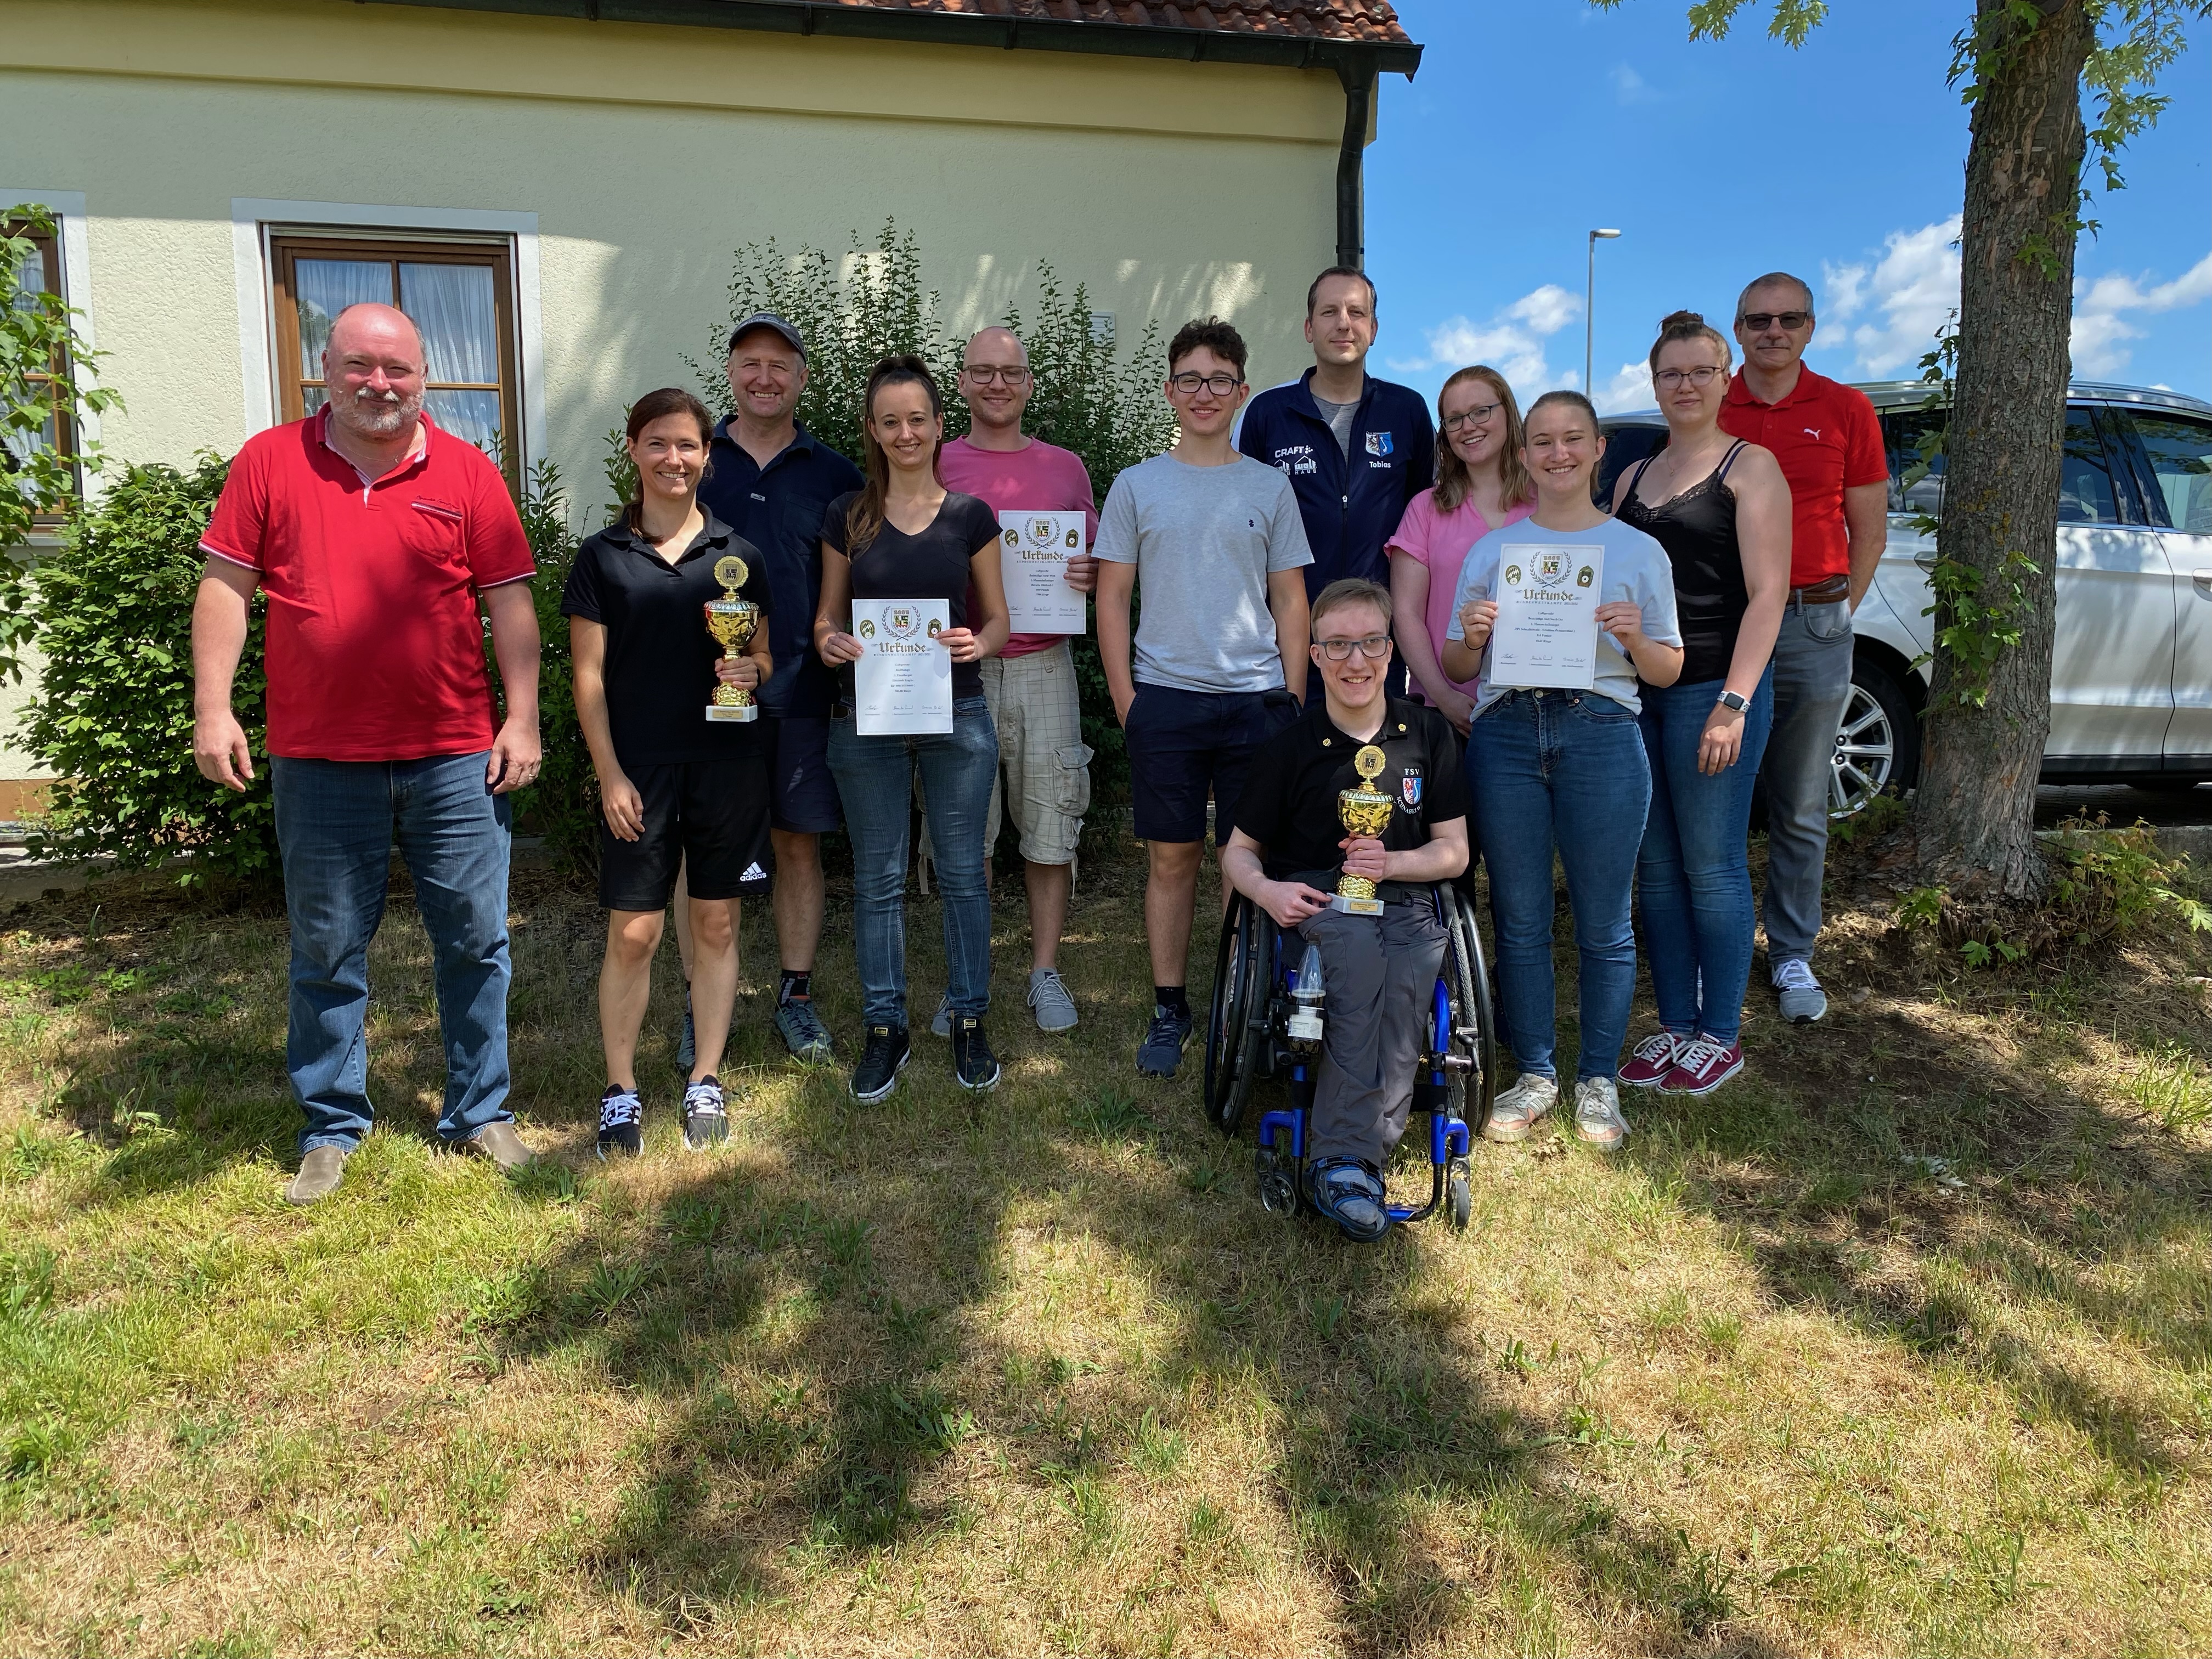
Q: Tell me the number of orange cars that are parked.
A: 0